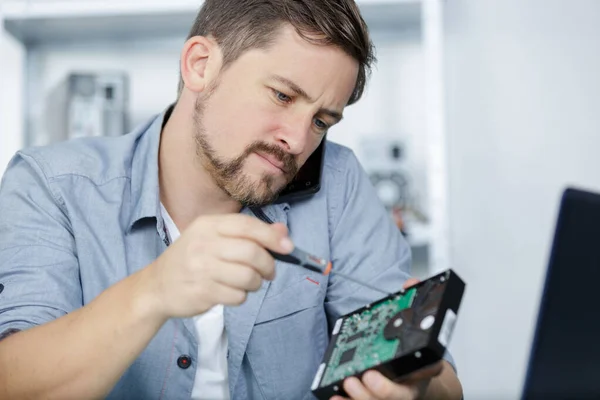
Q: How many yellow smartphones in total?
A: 0